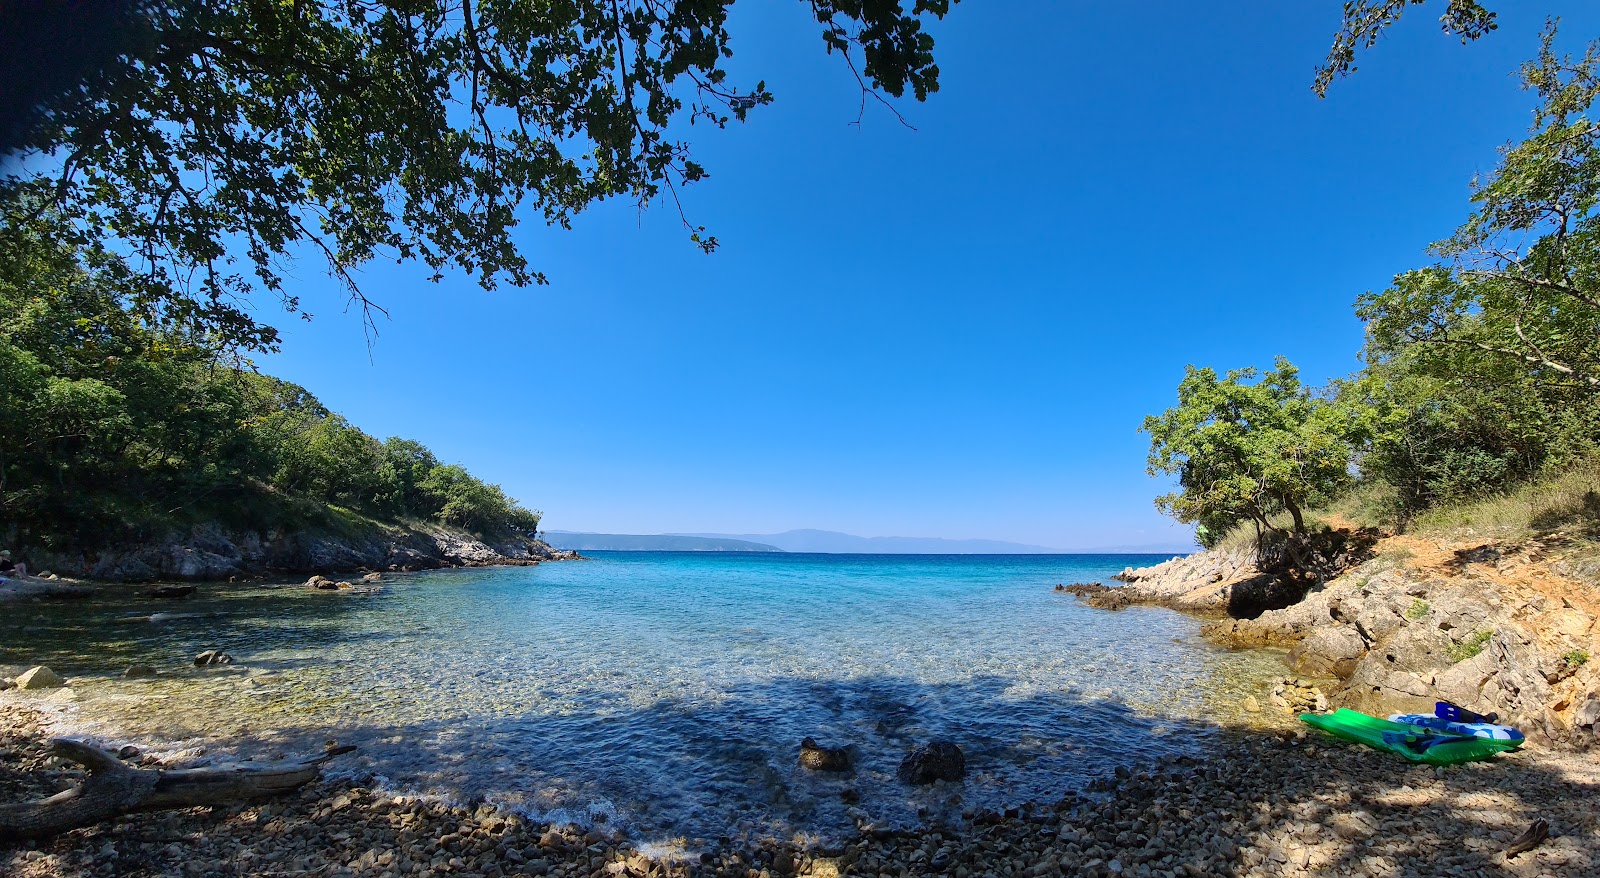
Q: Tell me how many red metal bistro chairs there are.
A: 0